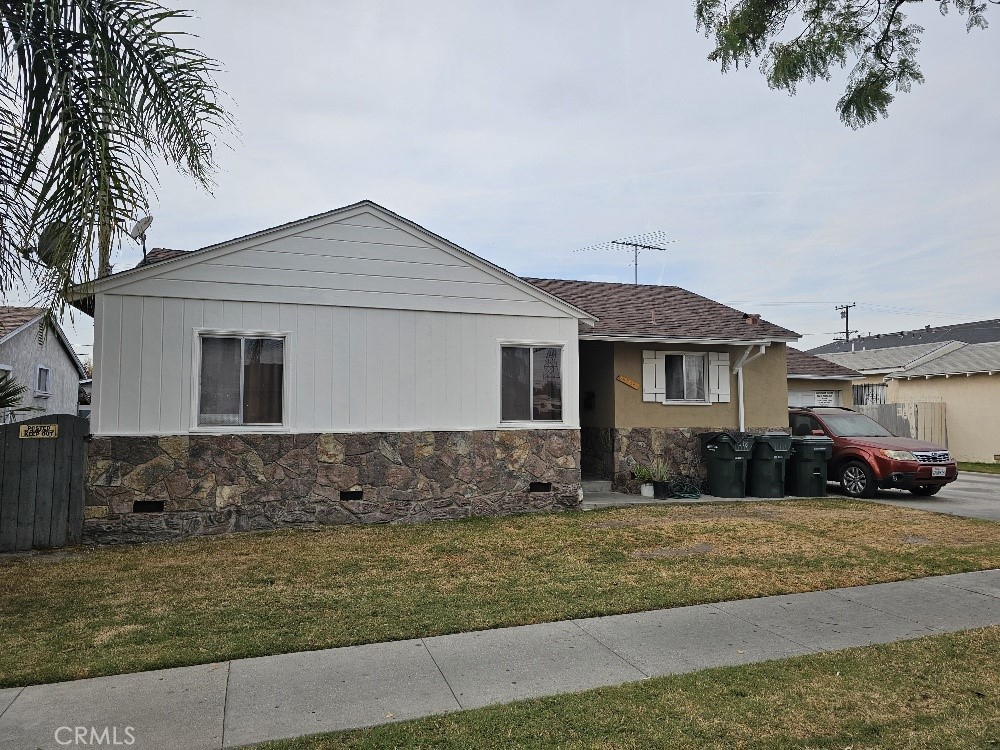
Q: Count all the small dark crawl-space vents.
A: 3